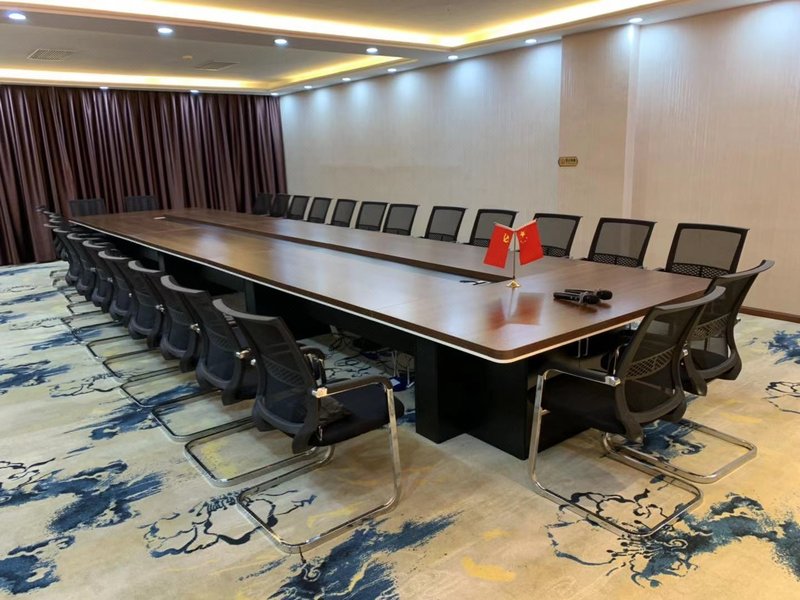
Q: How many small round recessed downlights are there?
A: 13